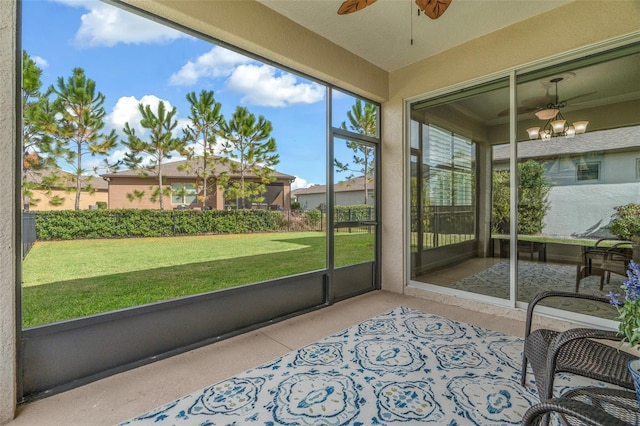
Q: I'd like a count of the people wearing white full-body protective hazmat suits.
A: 0